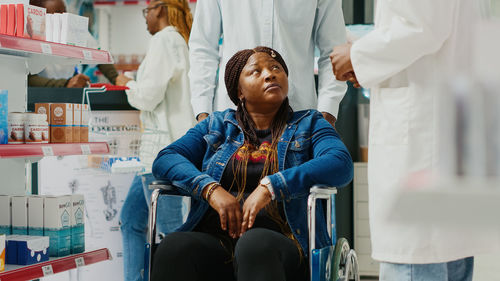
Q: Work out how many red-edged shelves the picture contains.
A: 3